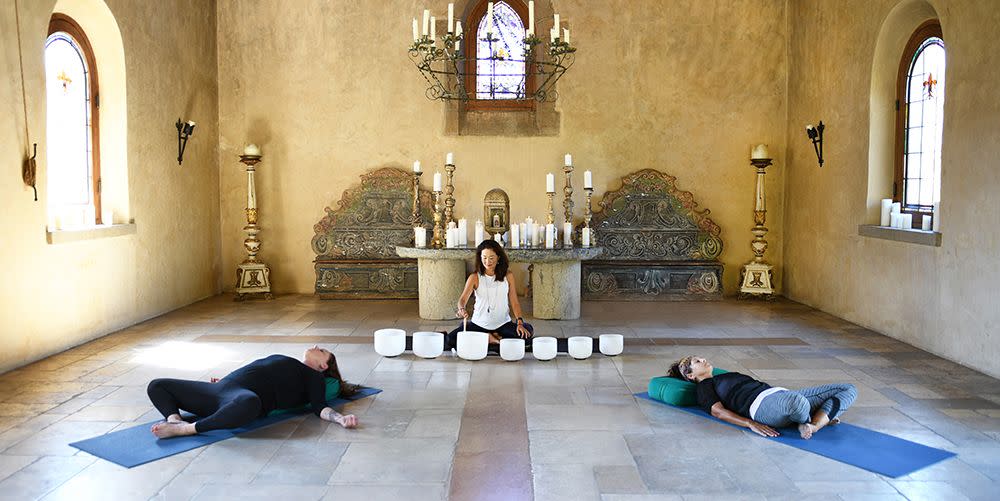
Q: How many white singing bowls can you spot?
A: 7